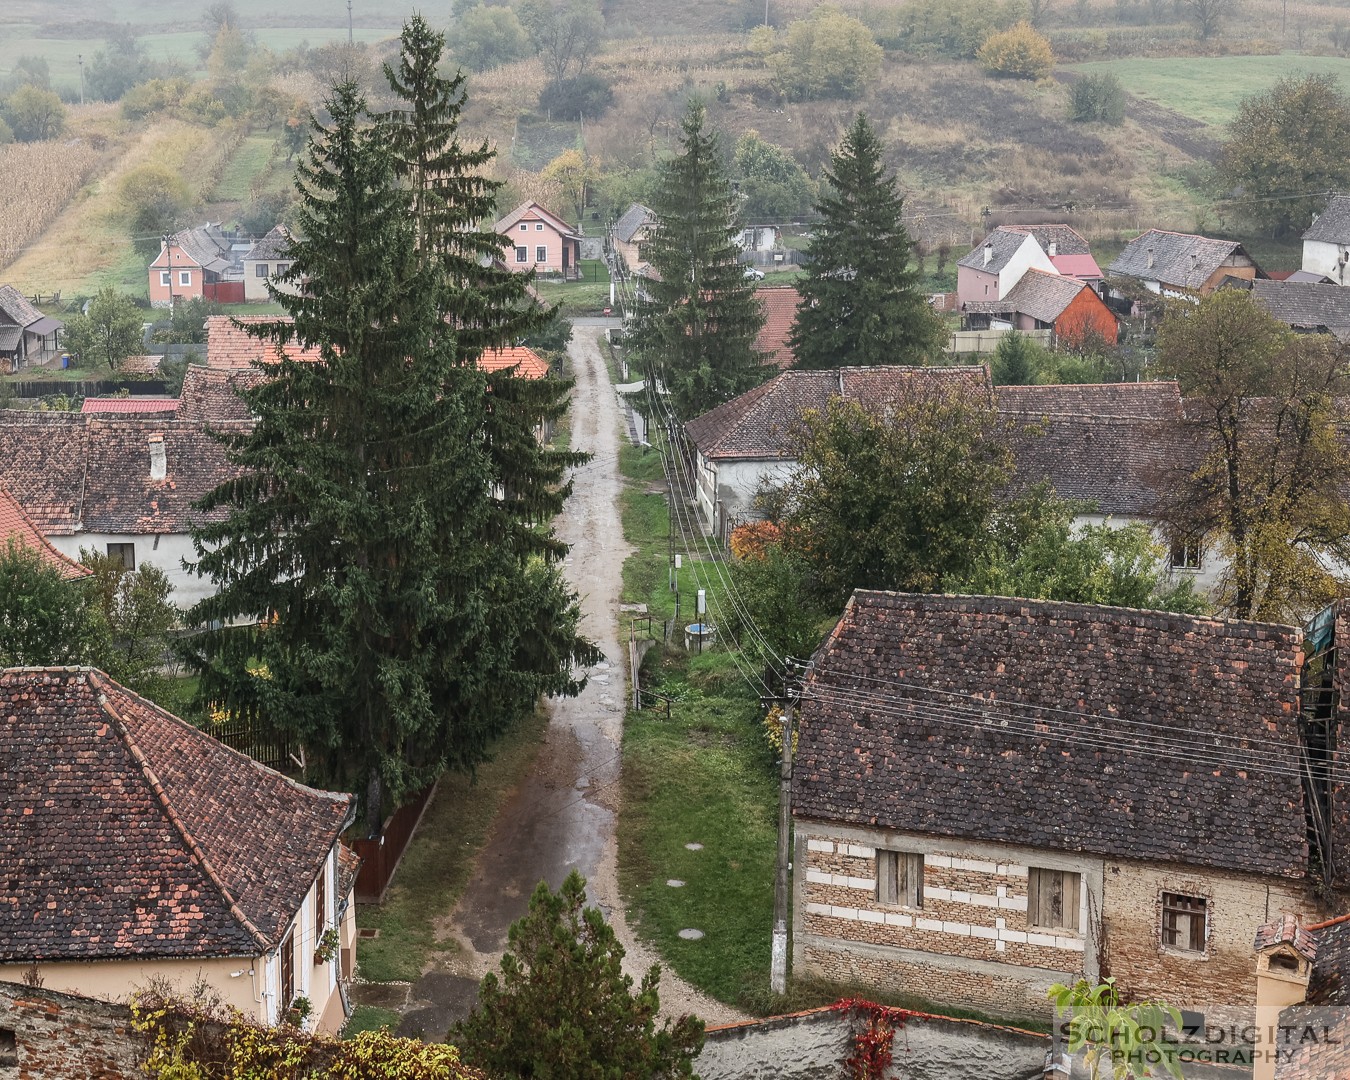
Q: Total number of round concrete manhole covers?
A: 3